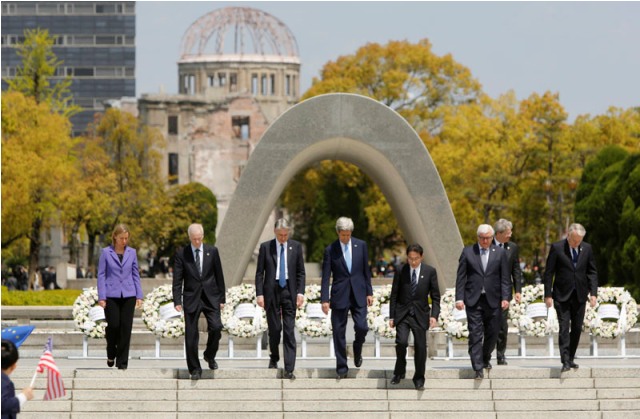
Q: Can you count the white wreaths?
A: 8